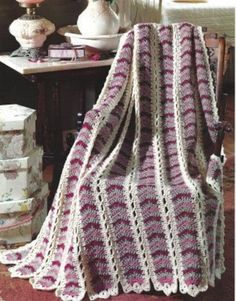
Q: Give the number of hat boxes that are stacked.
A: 3